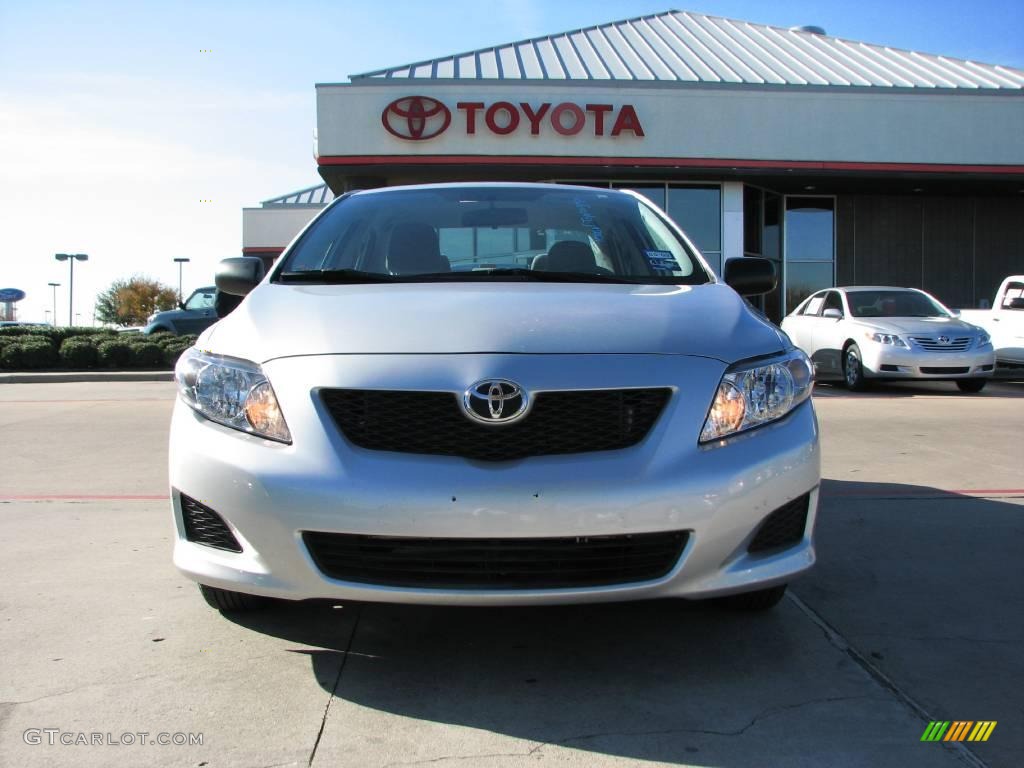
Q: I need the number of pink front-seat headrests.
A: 0